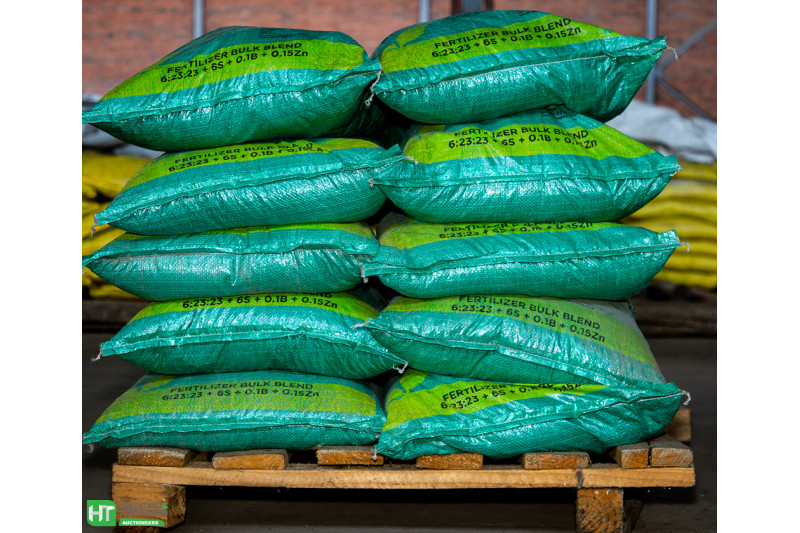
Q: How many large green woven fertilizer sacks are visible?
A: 10